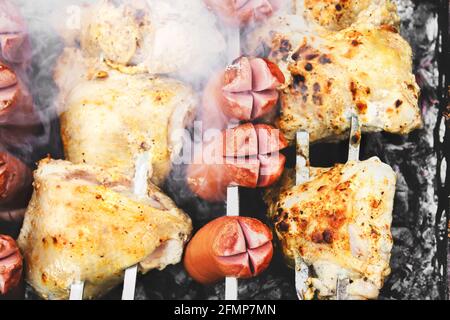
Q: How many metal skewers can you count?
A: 5